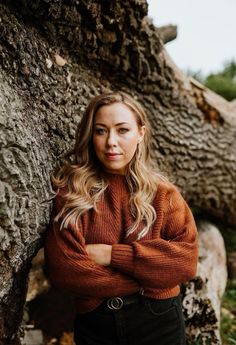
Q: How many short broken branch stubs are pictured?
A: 1